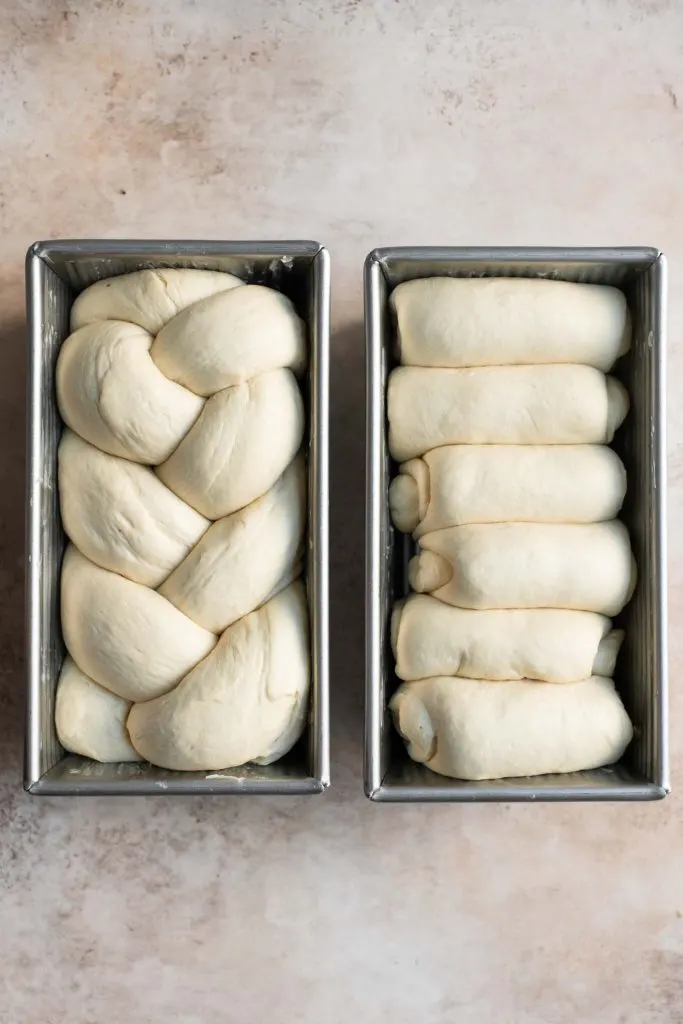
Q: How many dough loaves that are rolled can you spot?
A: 6